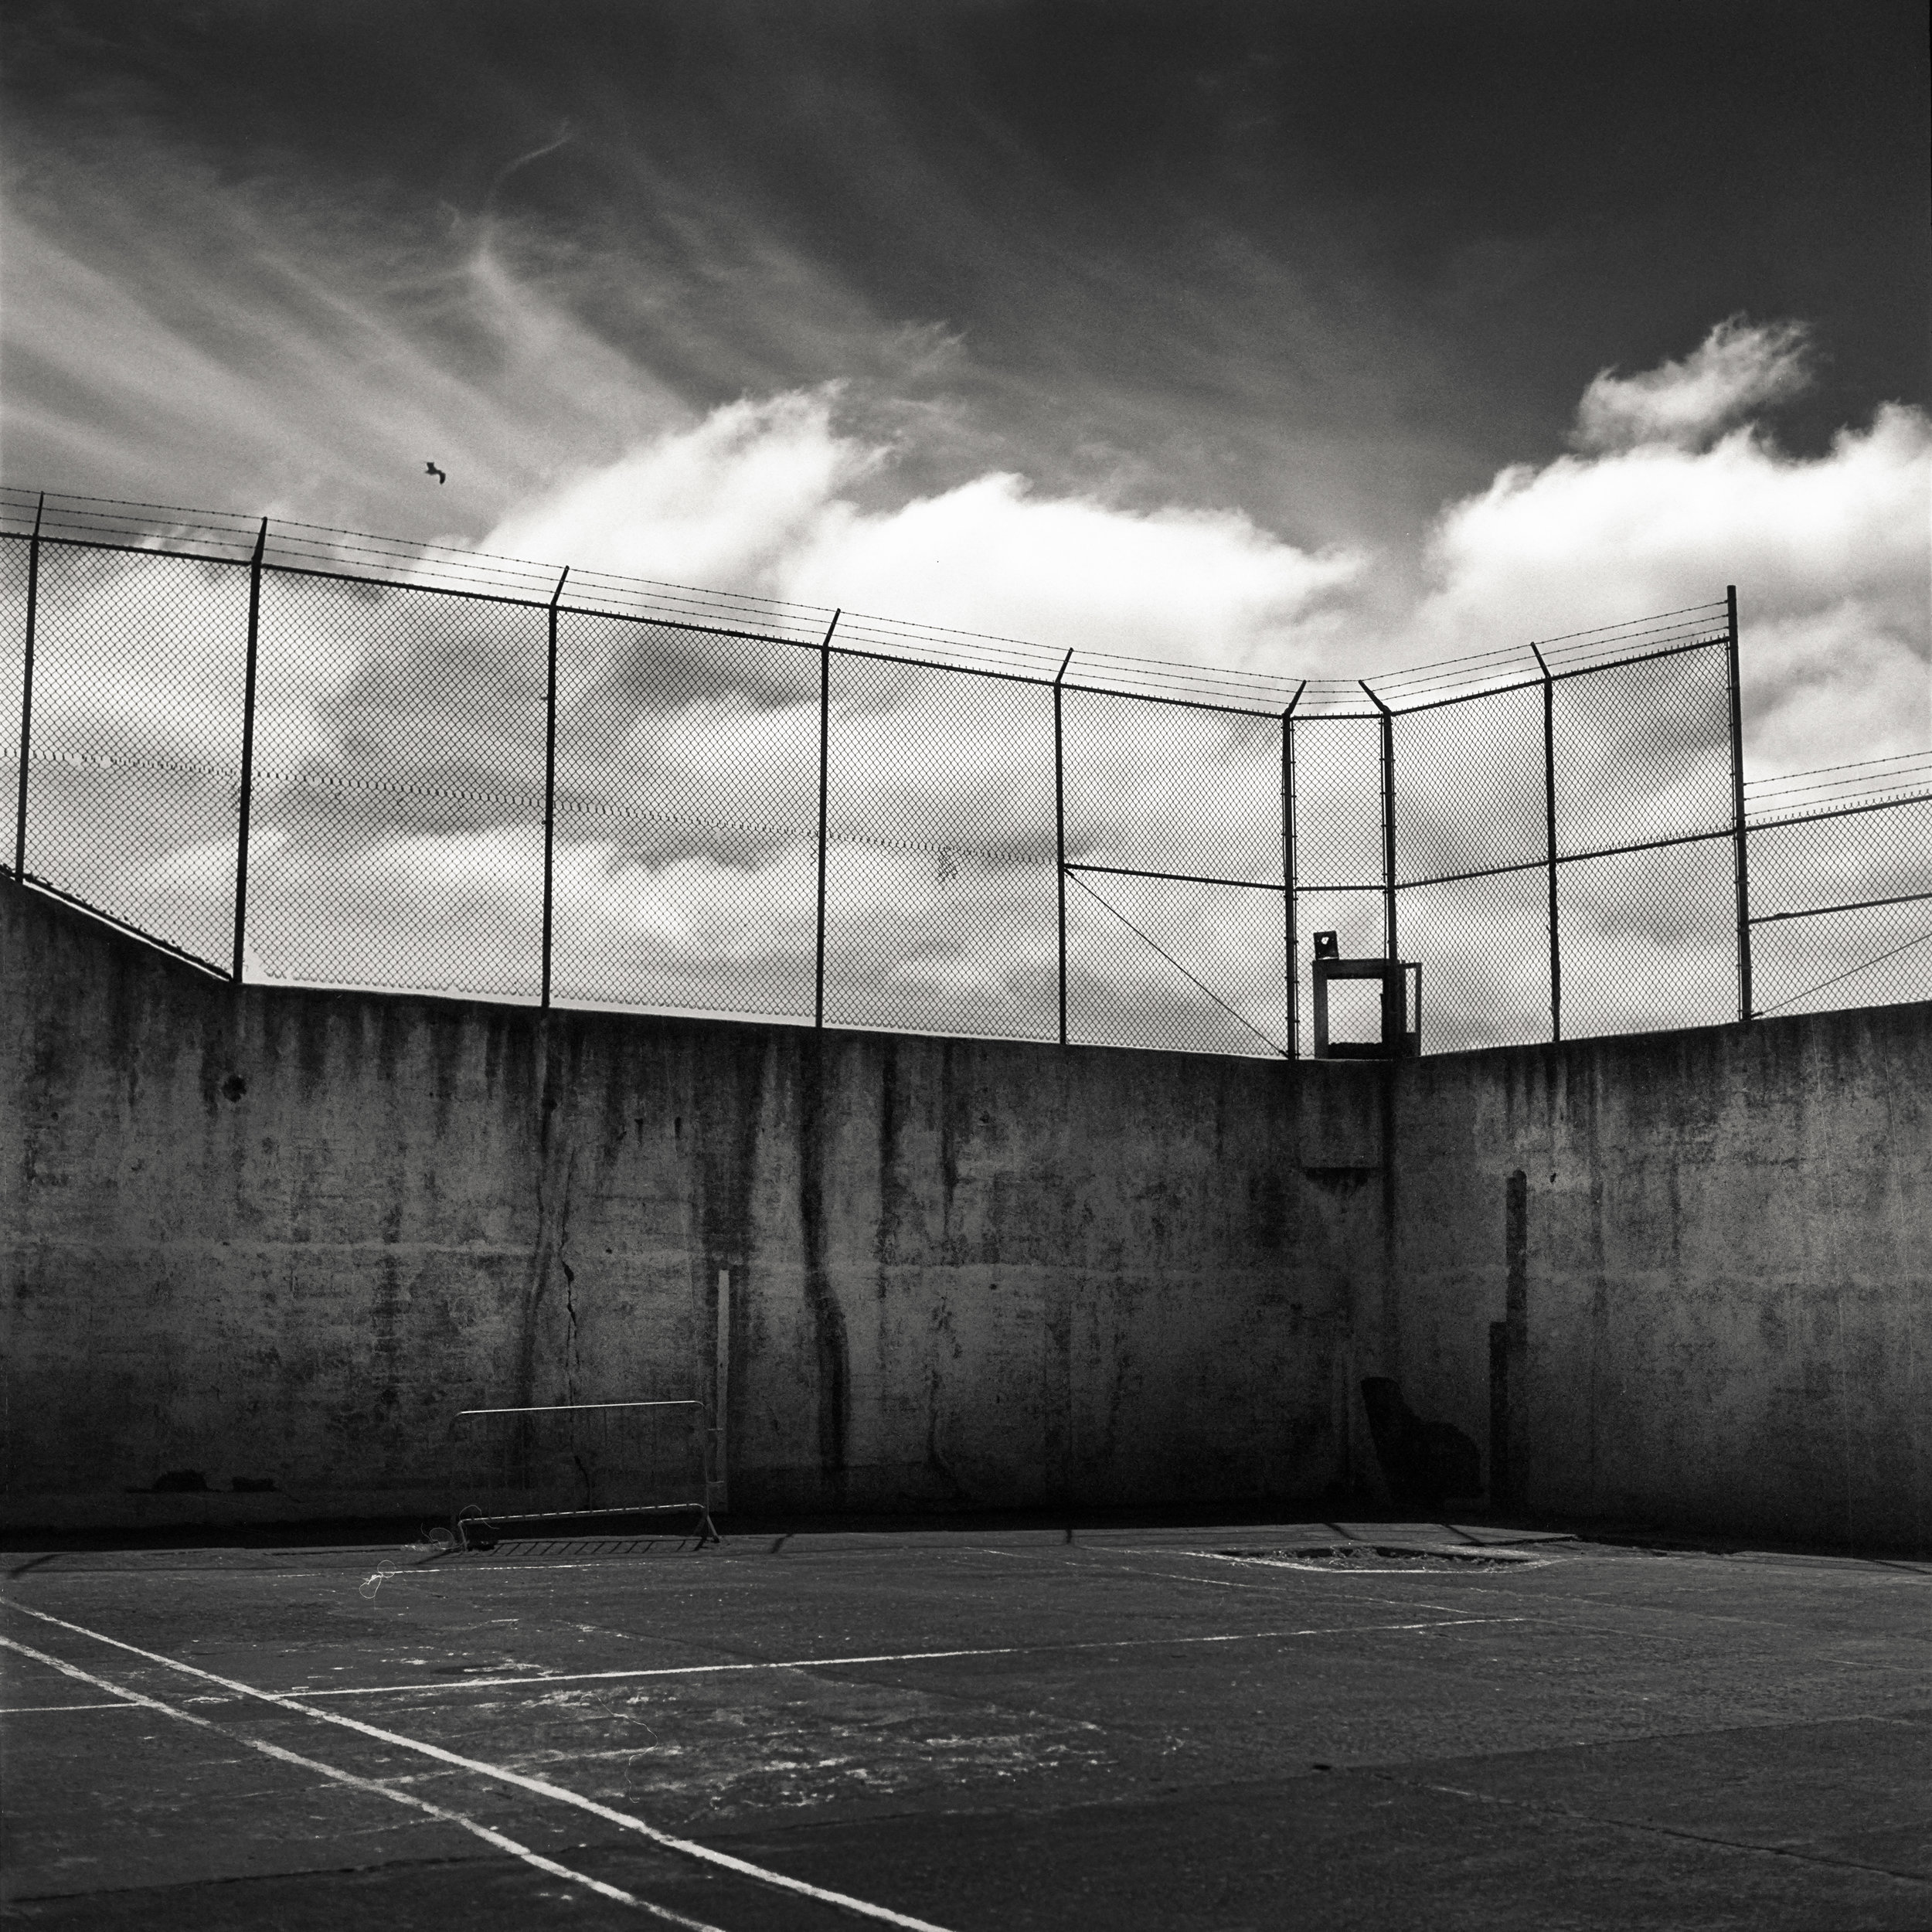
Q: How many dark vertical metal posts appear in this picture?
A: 9